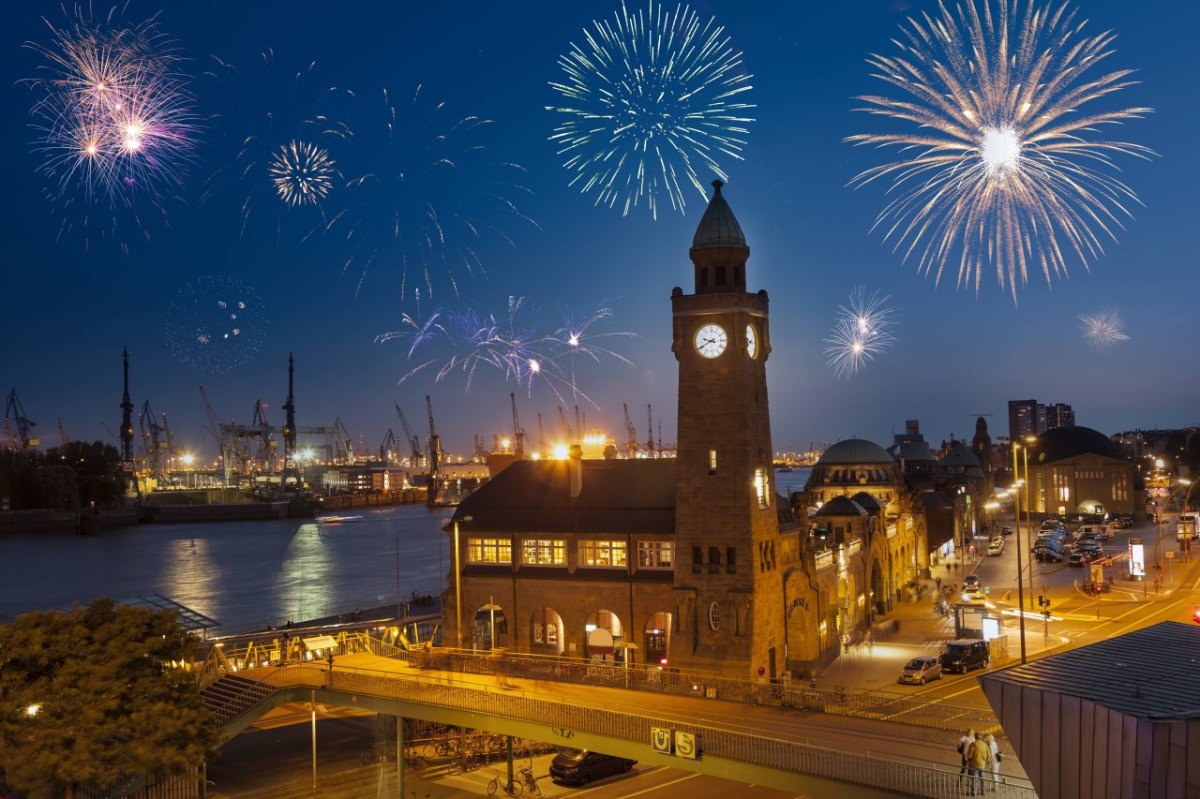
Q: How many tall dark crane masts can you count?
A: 2